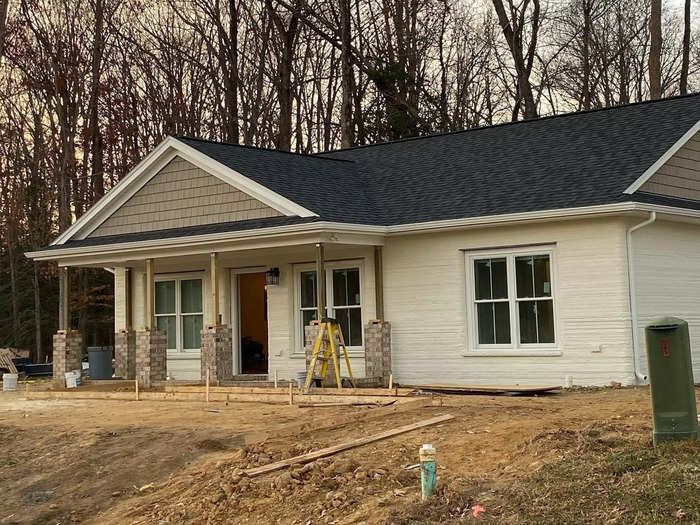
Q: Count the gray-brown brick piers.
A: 6